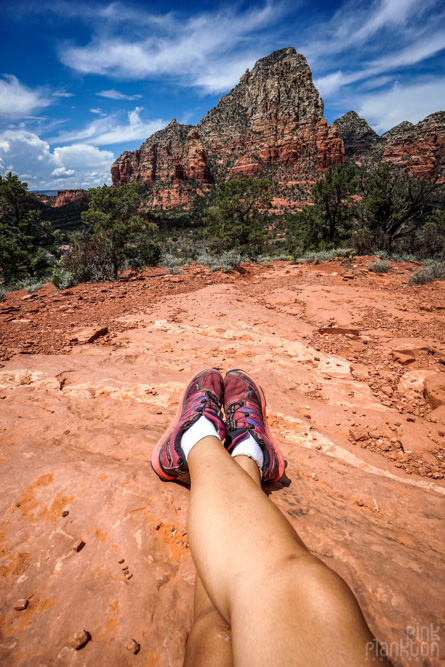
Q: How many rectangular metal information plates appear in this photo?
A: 0